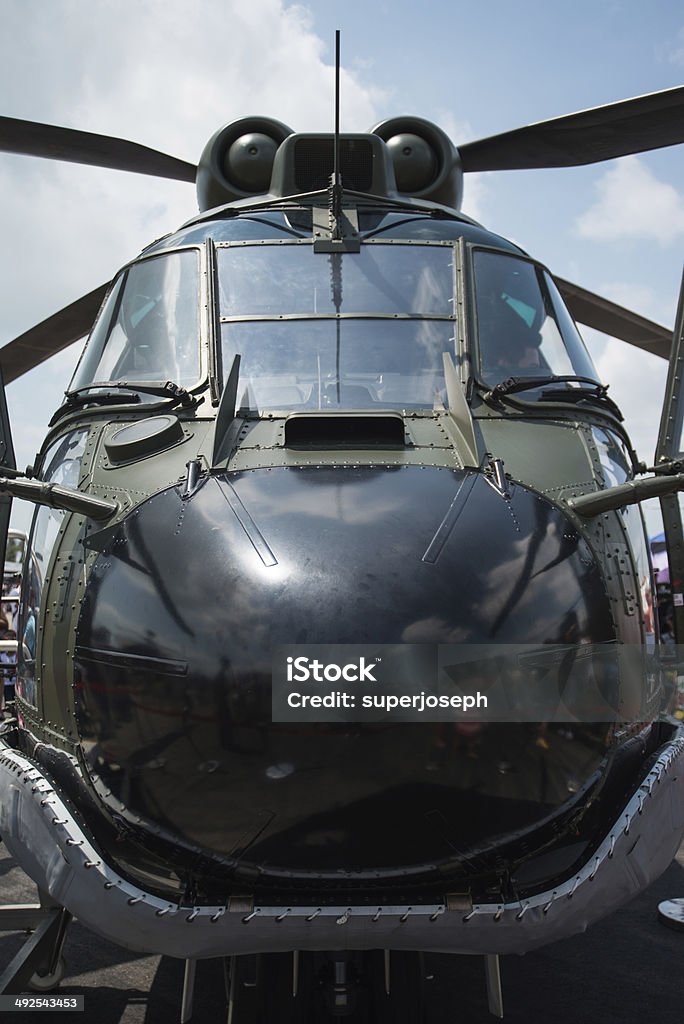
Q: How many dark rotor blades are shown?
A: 4